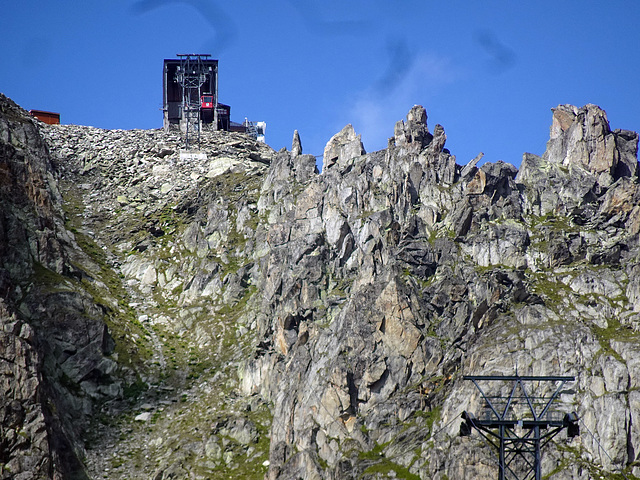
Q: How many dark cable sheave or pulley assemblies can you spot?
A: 2